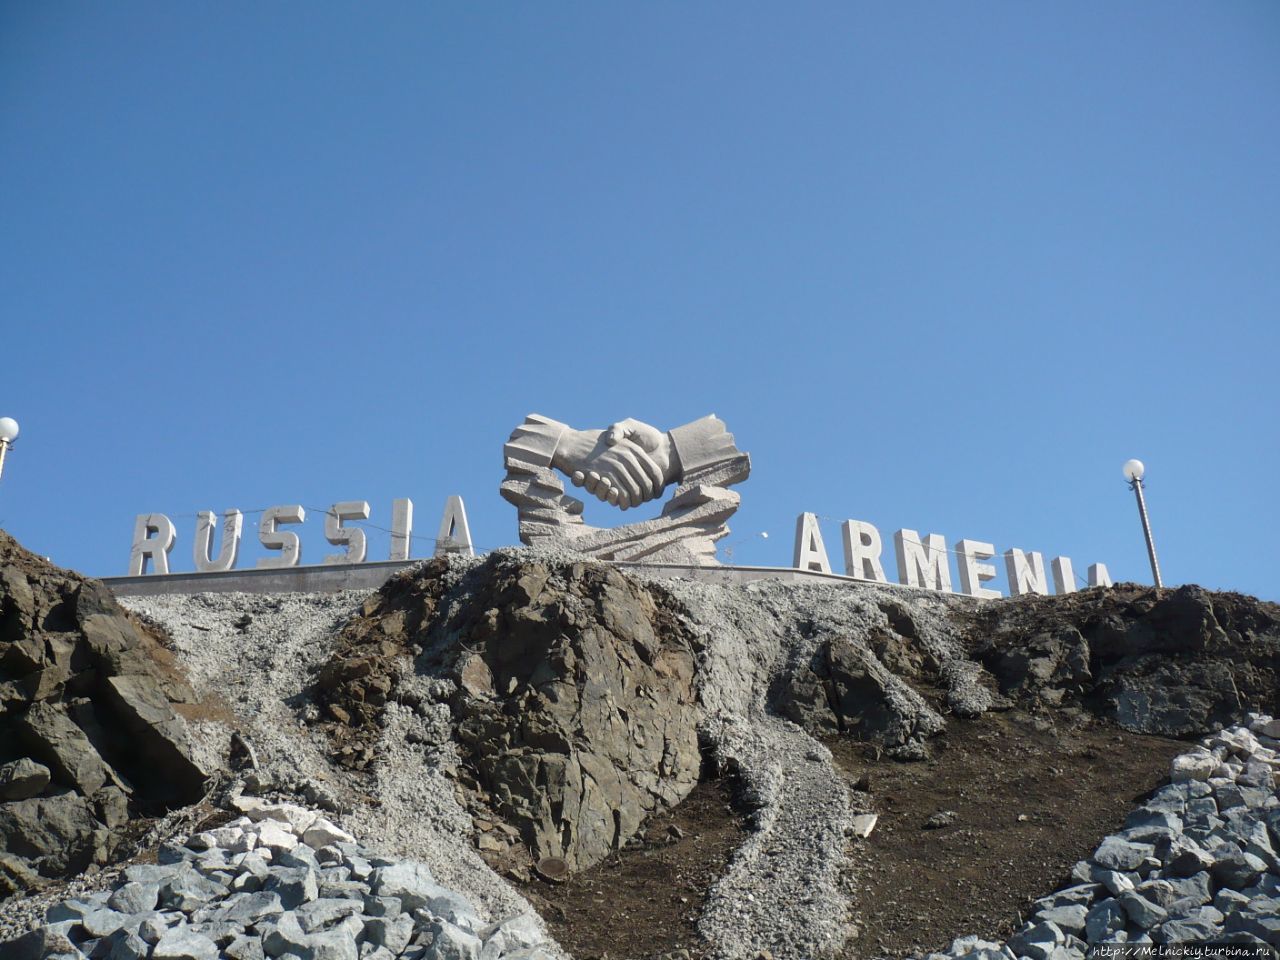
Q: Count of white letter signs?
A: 13